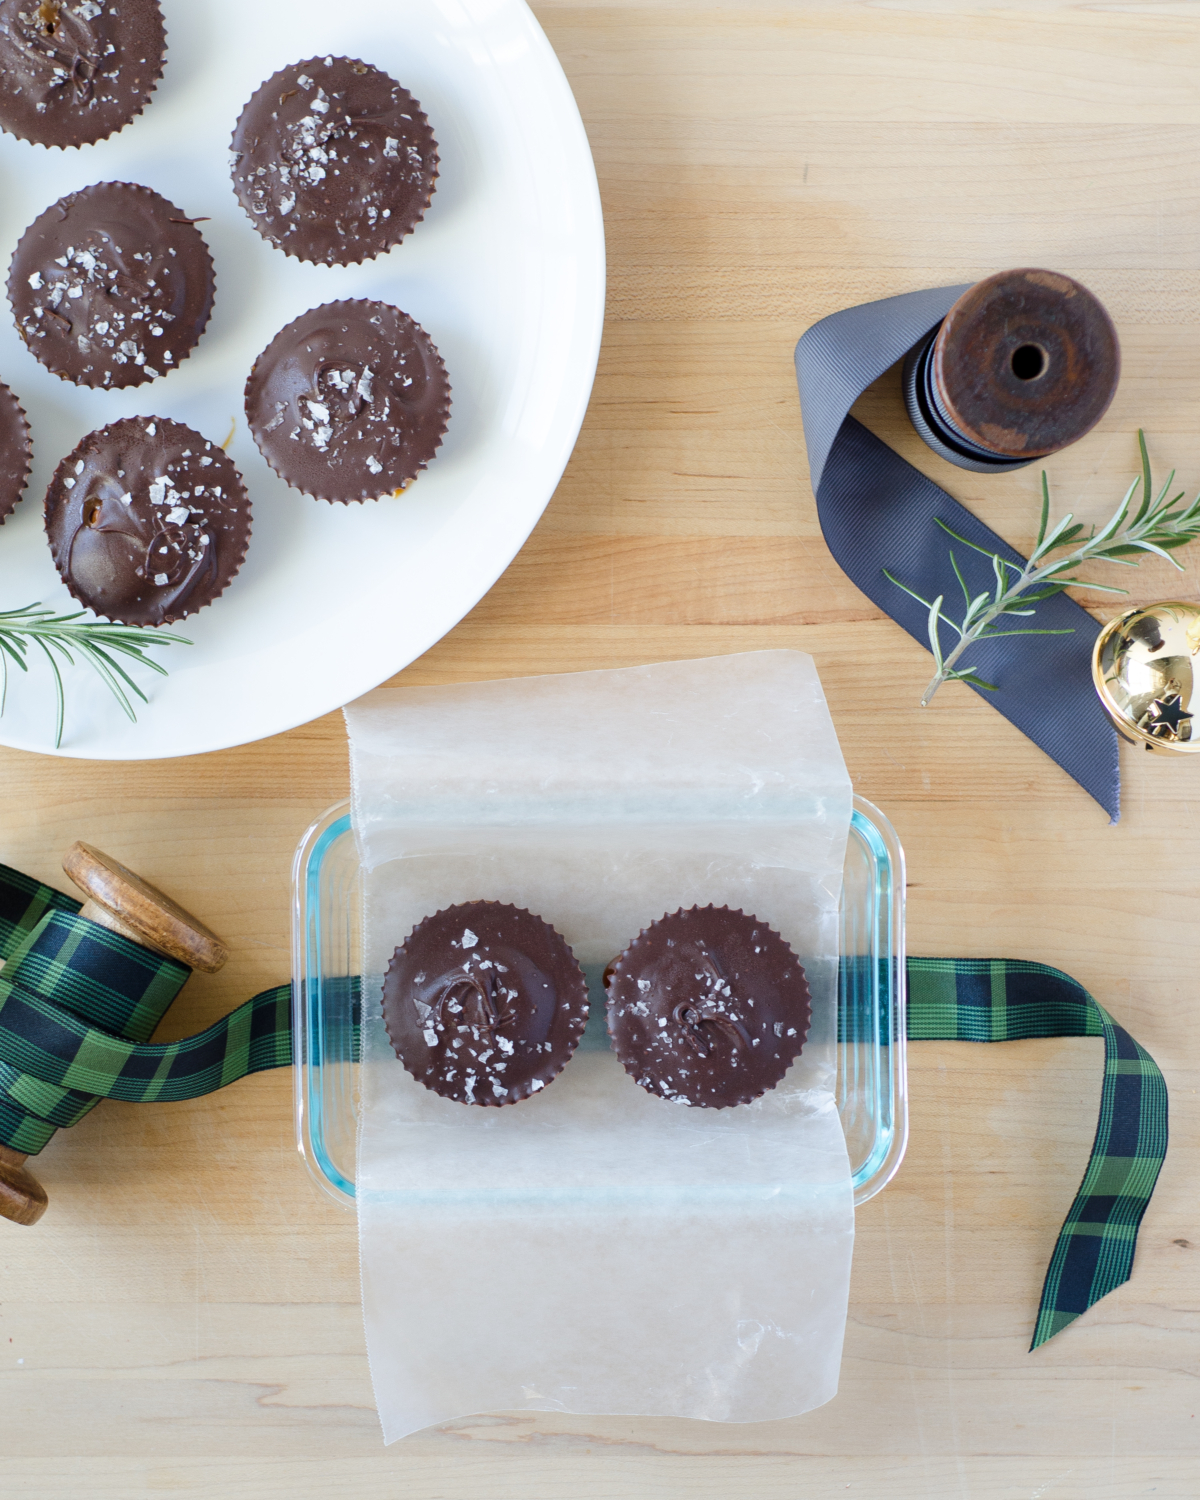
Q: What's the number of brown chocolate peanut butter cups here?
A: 8